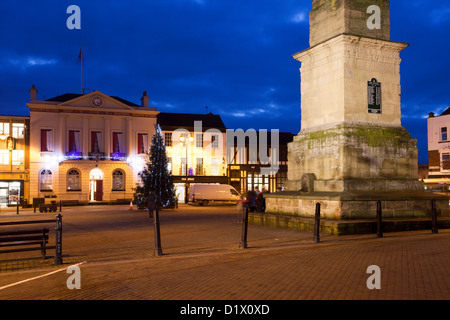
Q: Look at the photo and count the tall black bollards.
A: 6